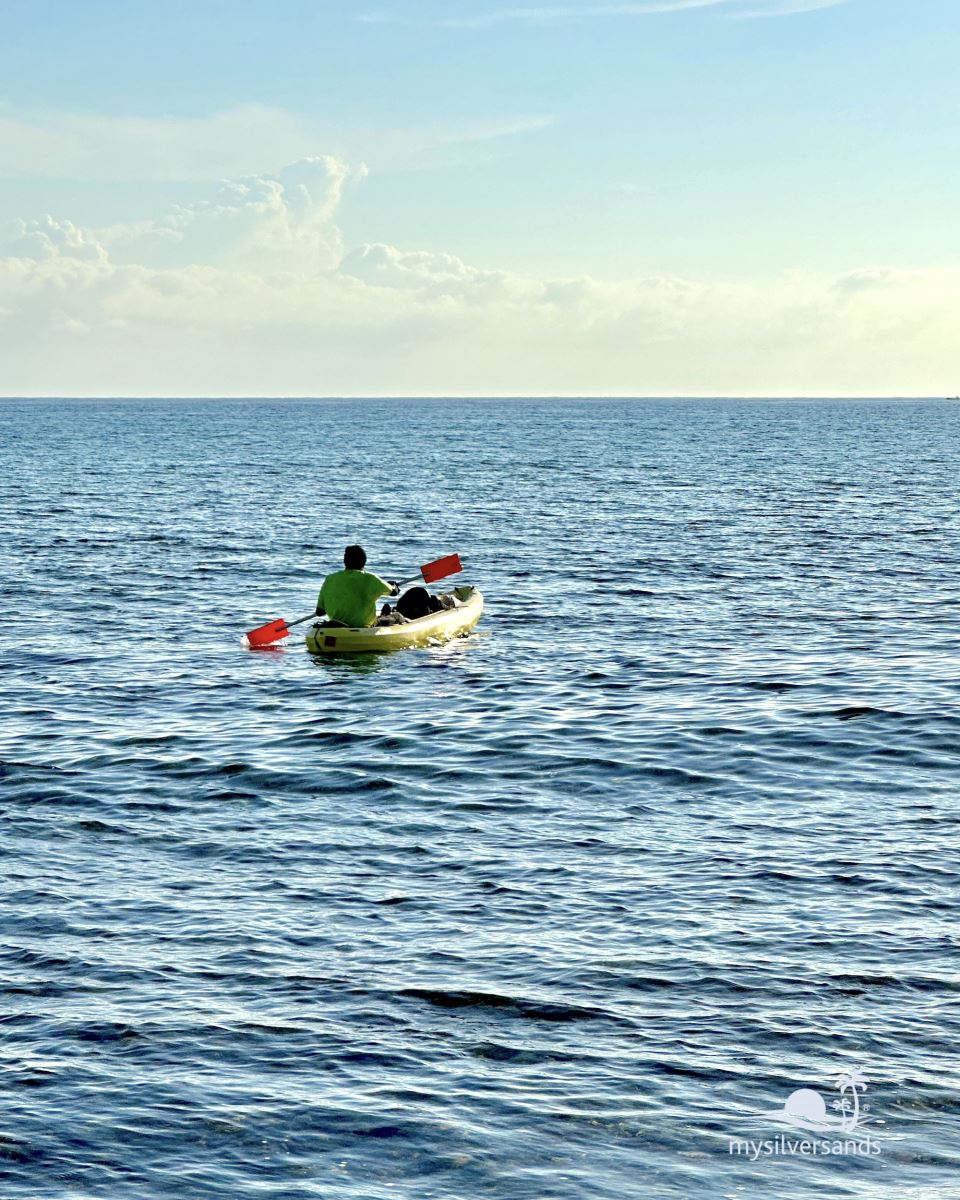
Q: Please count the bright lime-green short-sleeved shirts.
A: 1